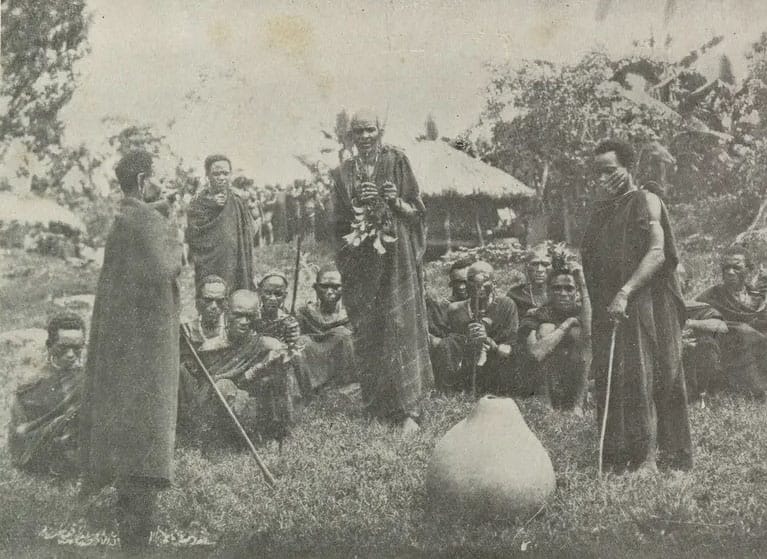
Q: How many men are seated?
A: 11